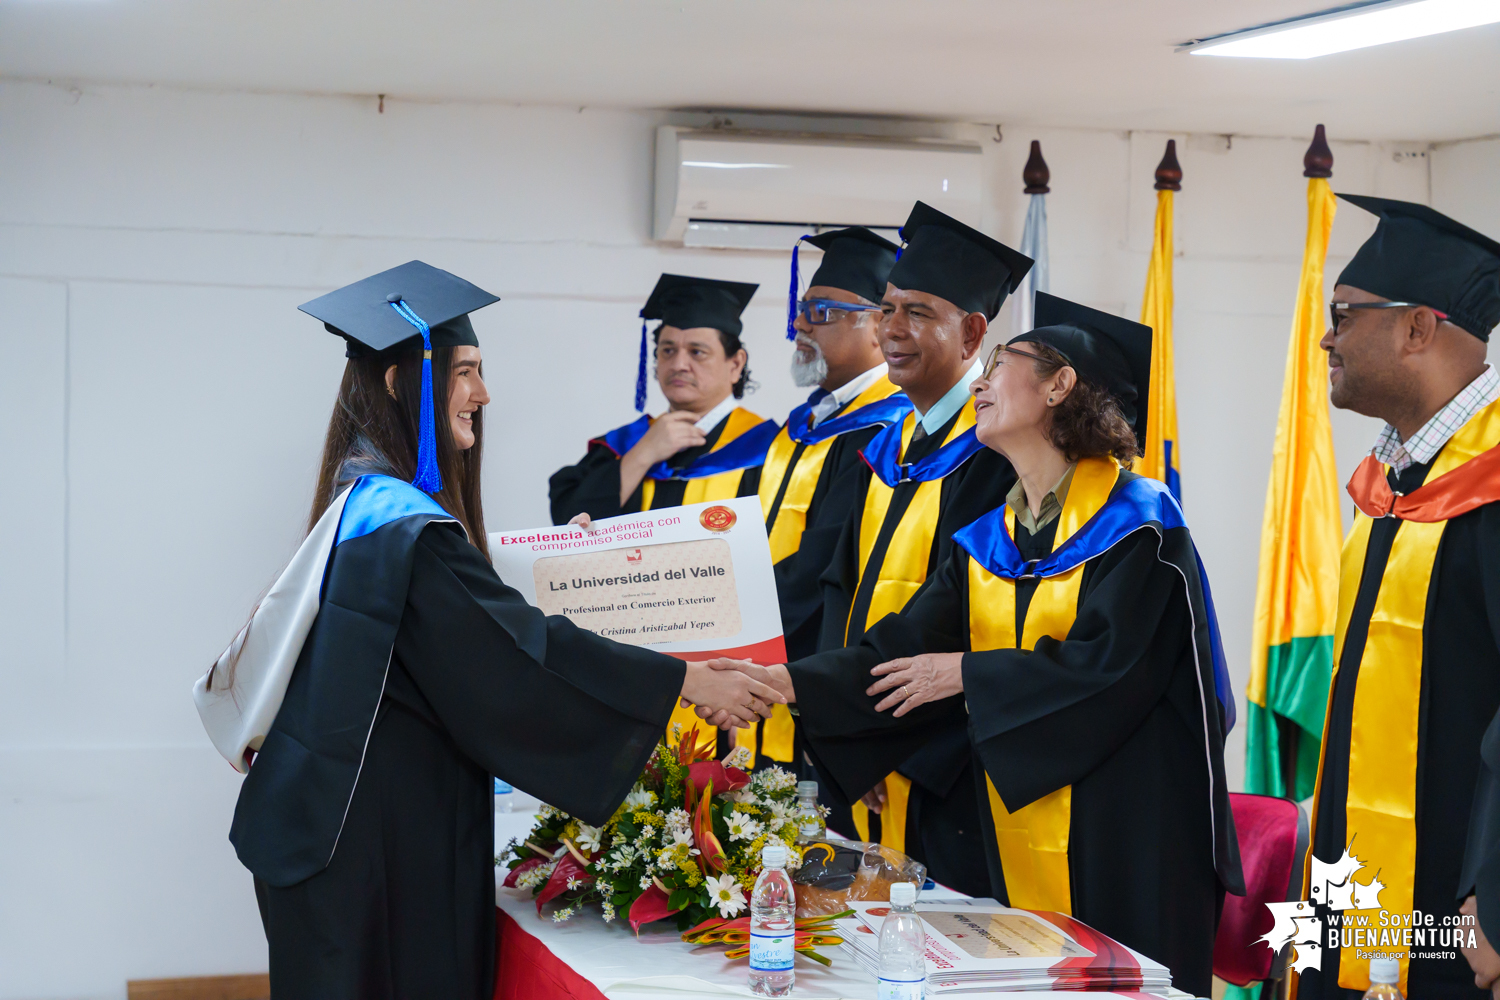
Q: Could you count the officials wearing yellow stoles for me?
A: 5